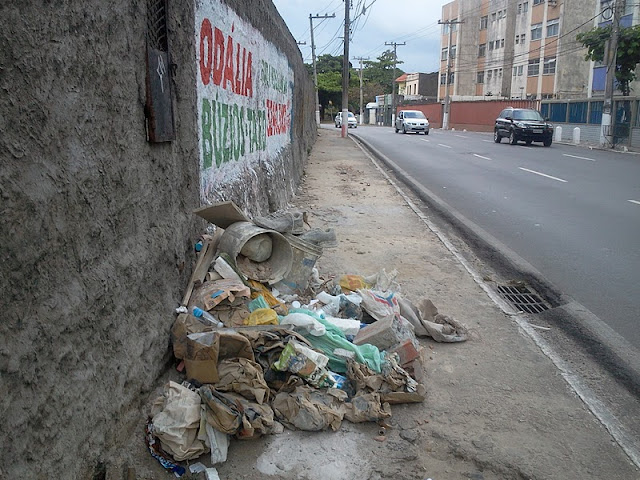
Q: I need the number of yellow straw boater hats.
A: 0